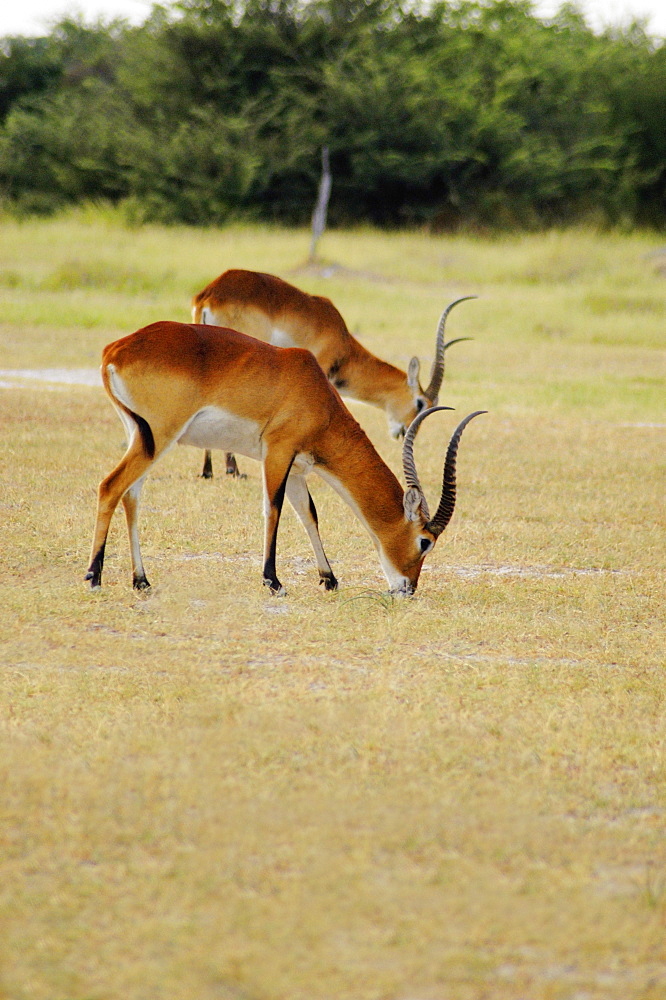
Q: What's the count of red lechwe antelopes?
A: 2